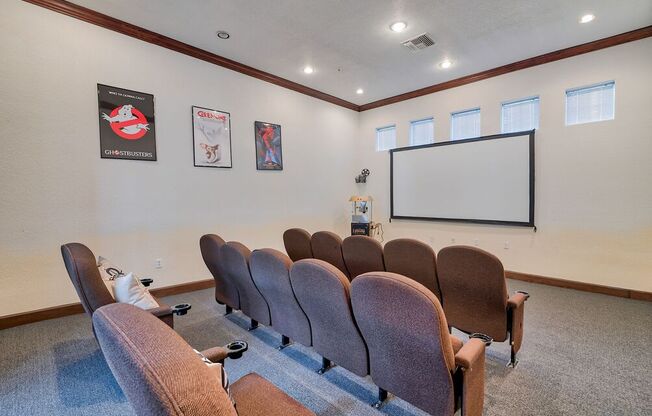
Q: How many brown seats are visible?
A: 12